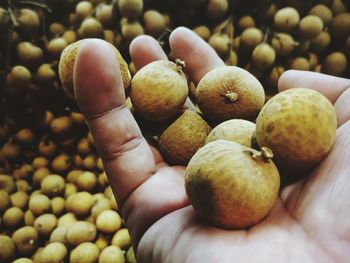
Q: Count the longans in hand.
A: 7